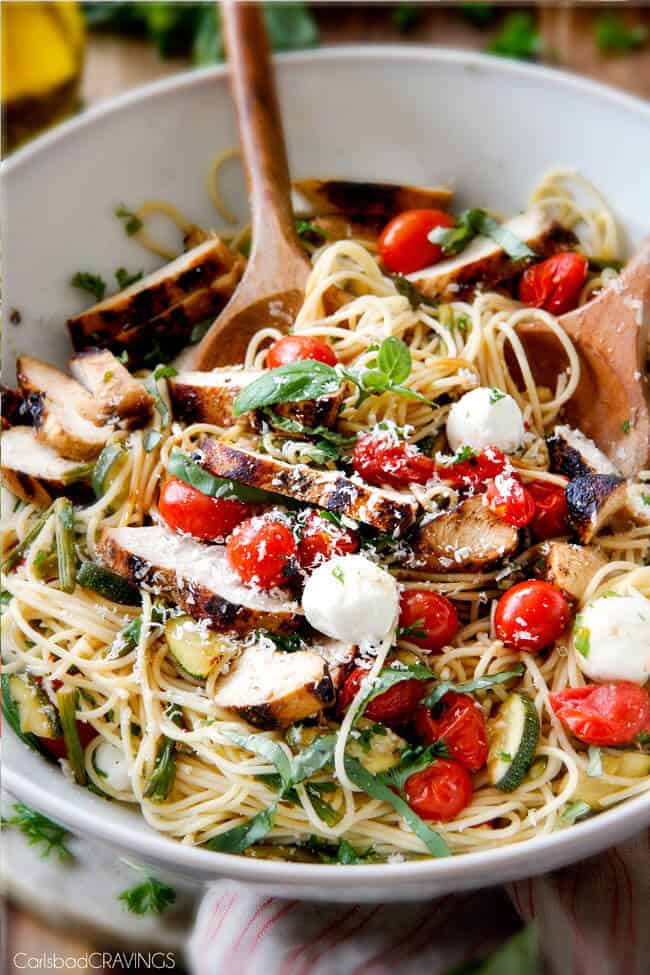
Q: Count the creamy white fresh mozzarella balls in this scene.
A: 4